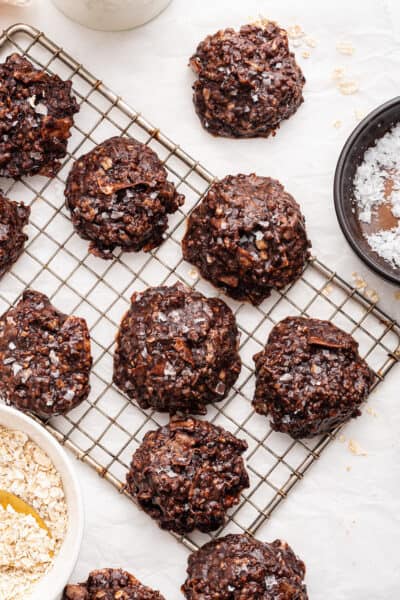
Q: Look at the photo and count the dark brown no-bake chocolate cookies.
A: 11